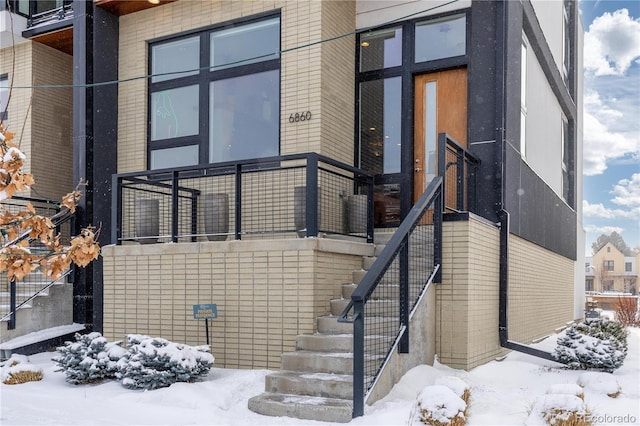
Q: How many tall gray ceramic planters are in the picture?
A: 4